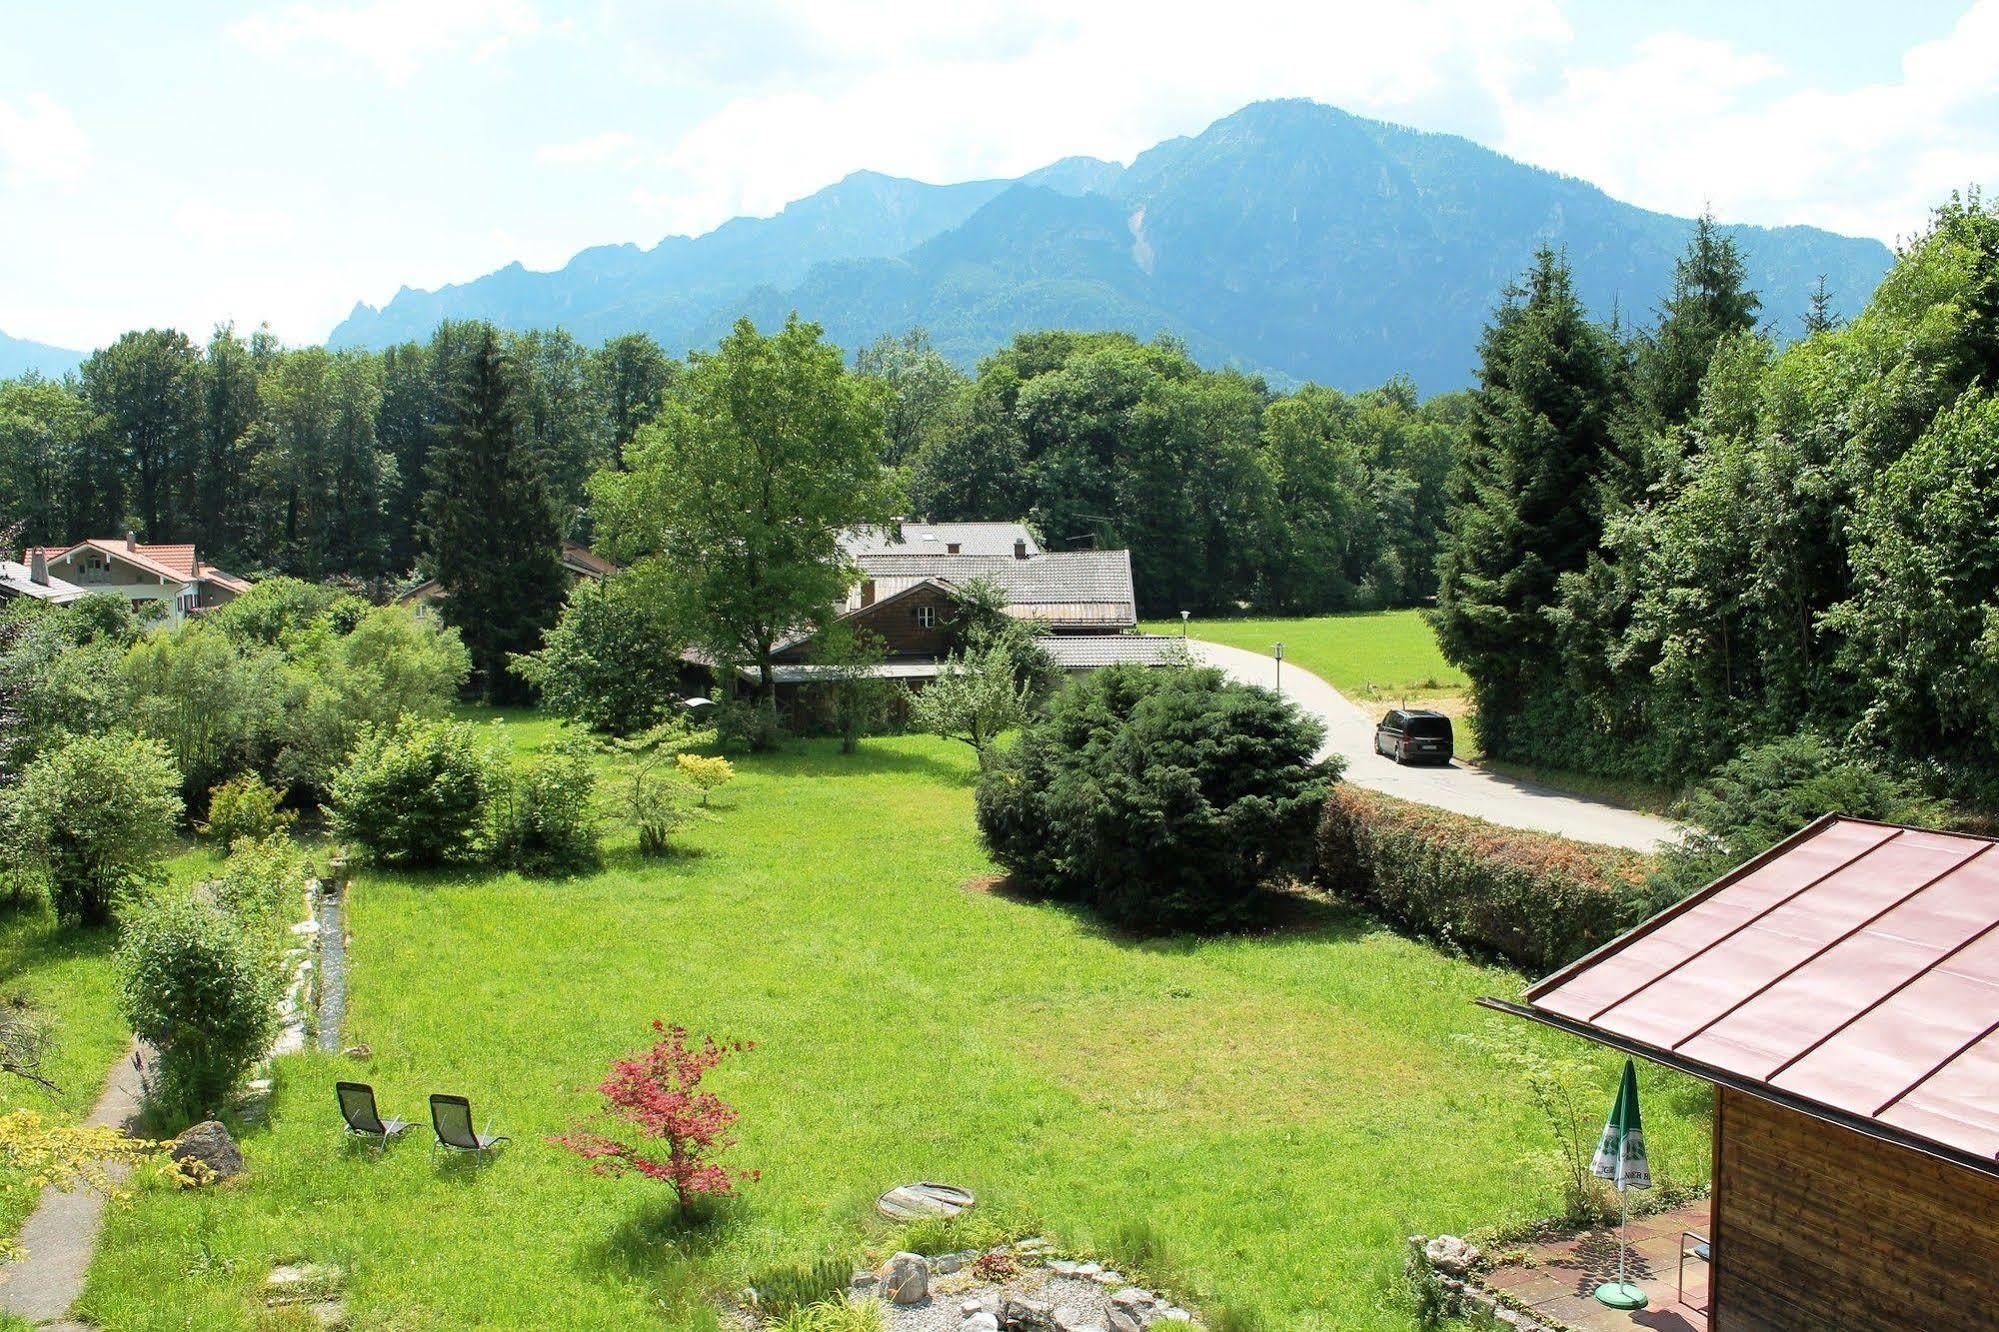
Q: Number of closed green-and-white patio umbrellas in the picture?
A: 1